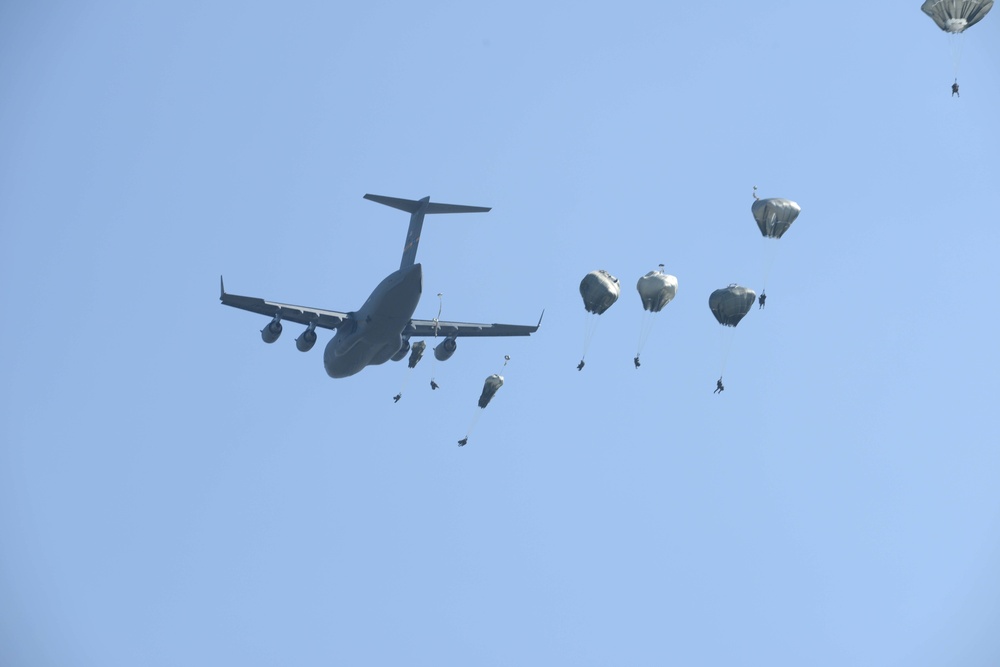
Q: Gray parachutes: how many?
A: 7